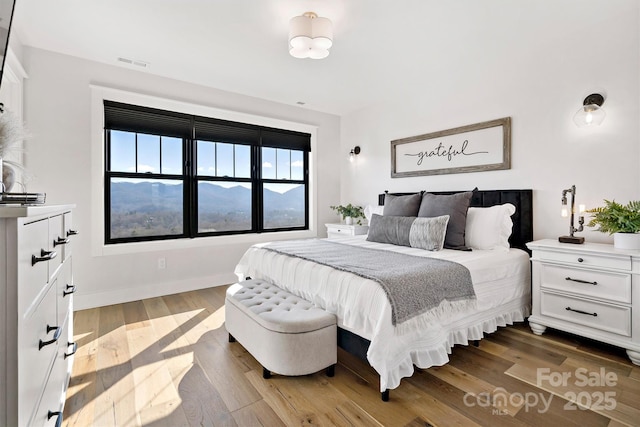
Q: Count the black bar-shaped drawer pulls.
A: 9